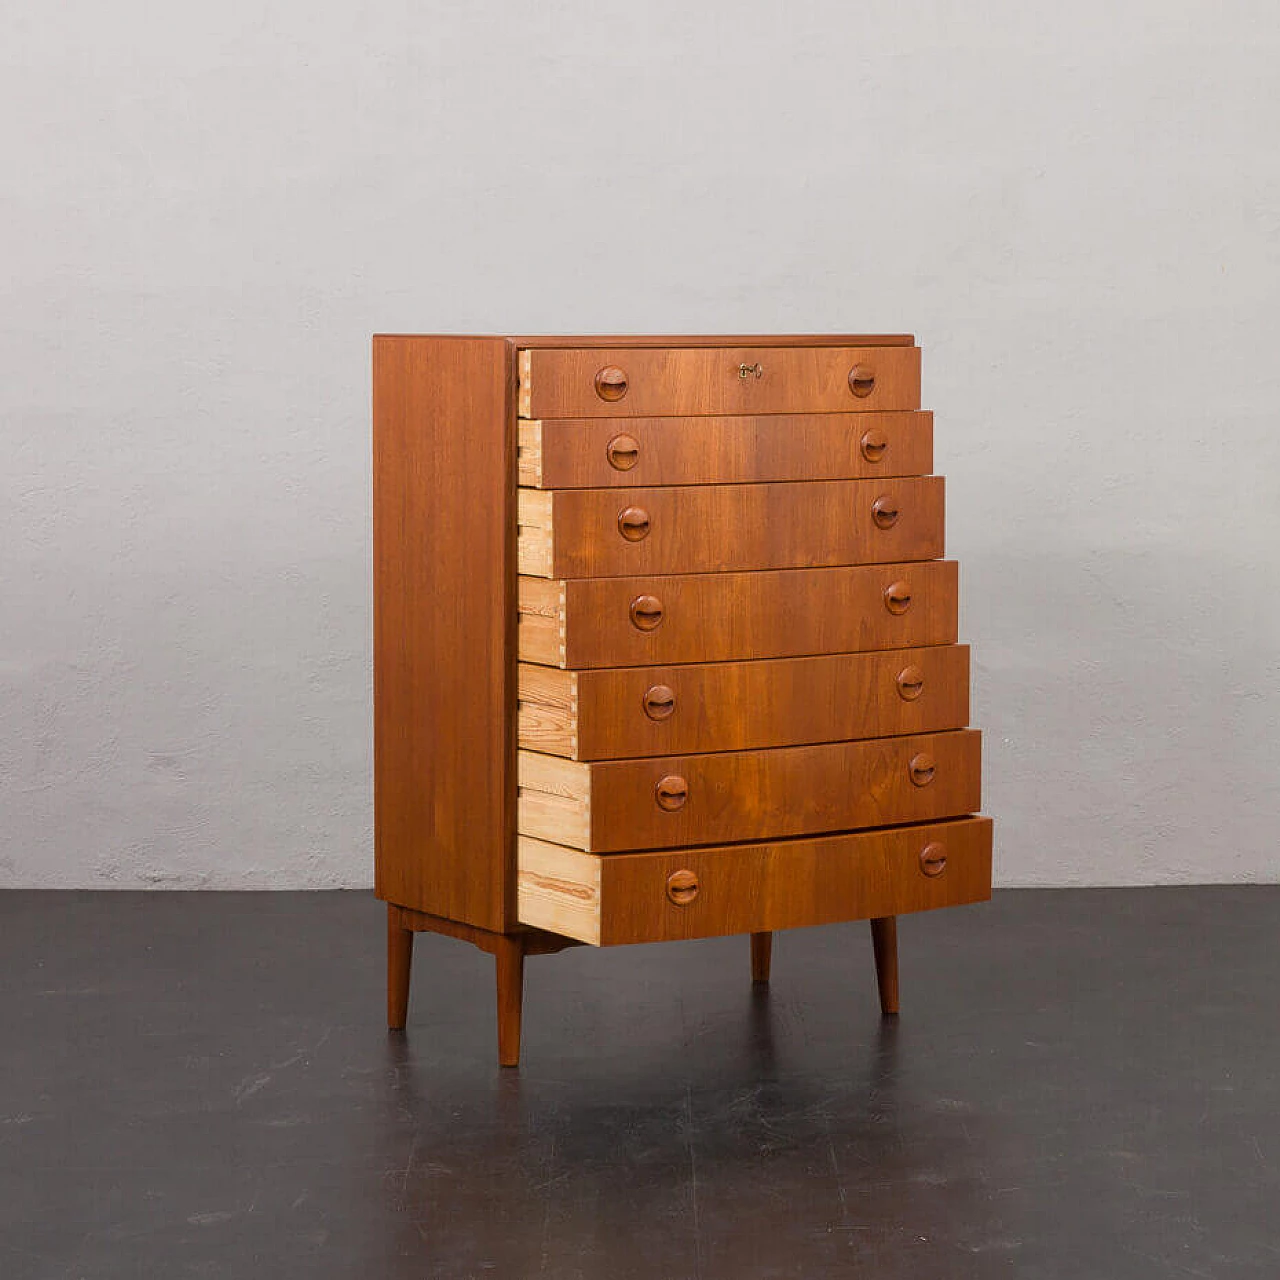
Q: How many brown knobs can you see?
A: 14